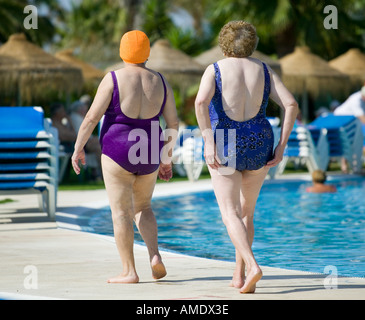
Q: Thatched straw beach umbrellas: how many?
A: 6